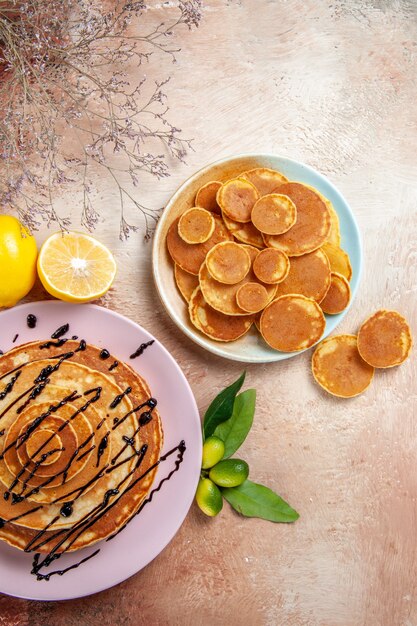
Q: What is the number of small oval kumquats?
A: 3